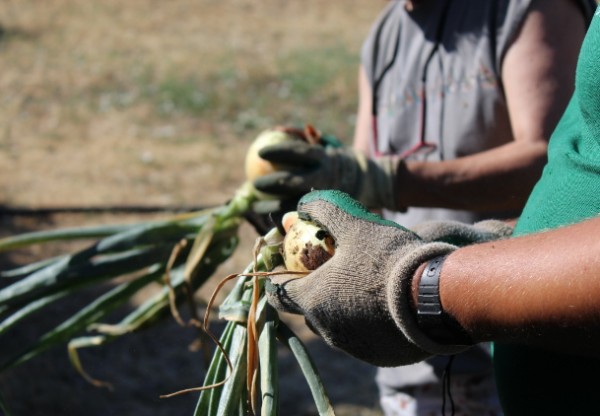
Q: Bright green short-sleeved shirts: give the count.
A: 1